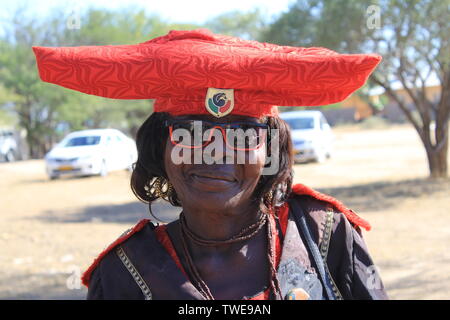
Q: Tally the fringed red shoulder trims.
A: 2